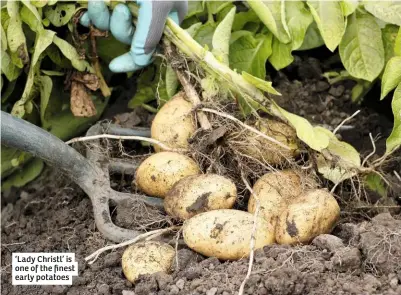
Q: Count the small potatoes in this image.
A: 8